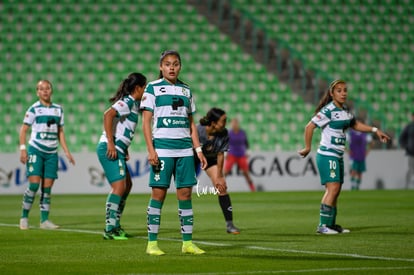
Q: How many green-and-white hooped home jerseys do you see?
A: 4